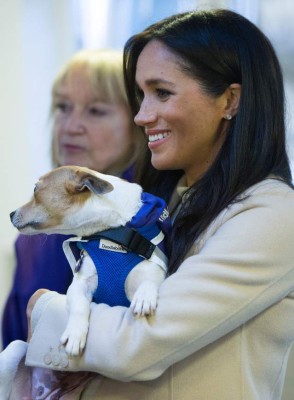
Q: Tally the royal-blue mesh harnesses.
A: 1